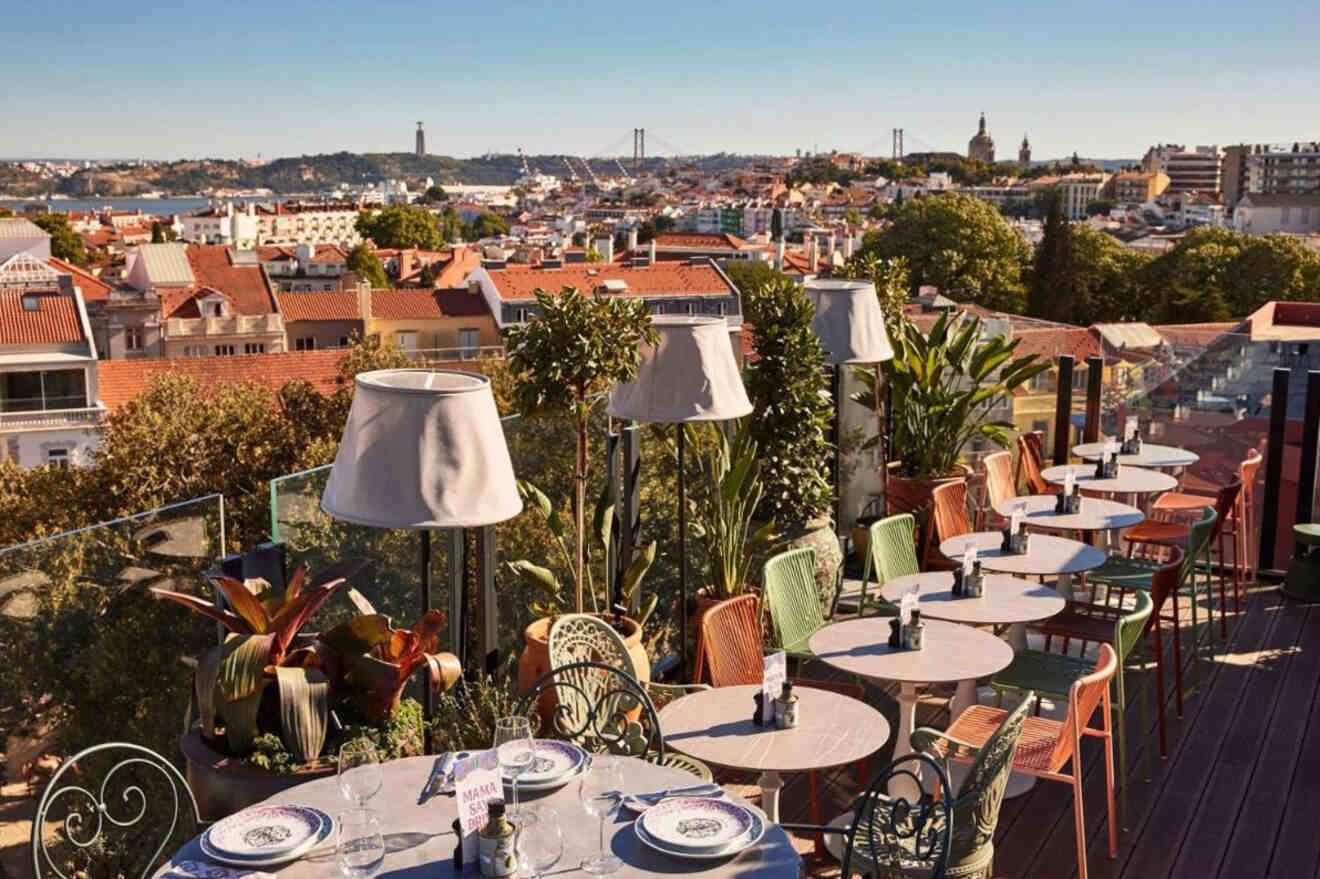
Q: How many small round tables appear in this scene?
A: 7